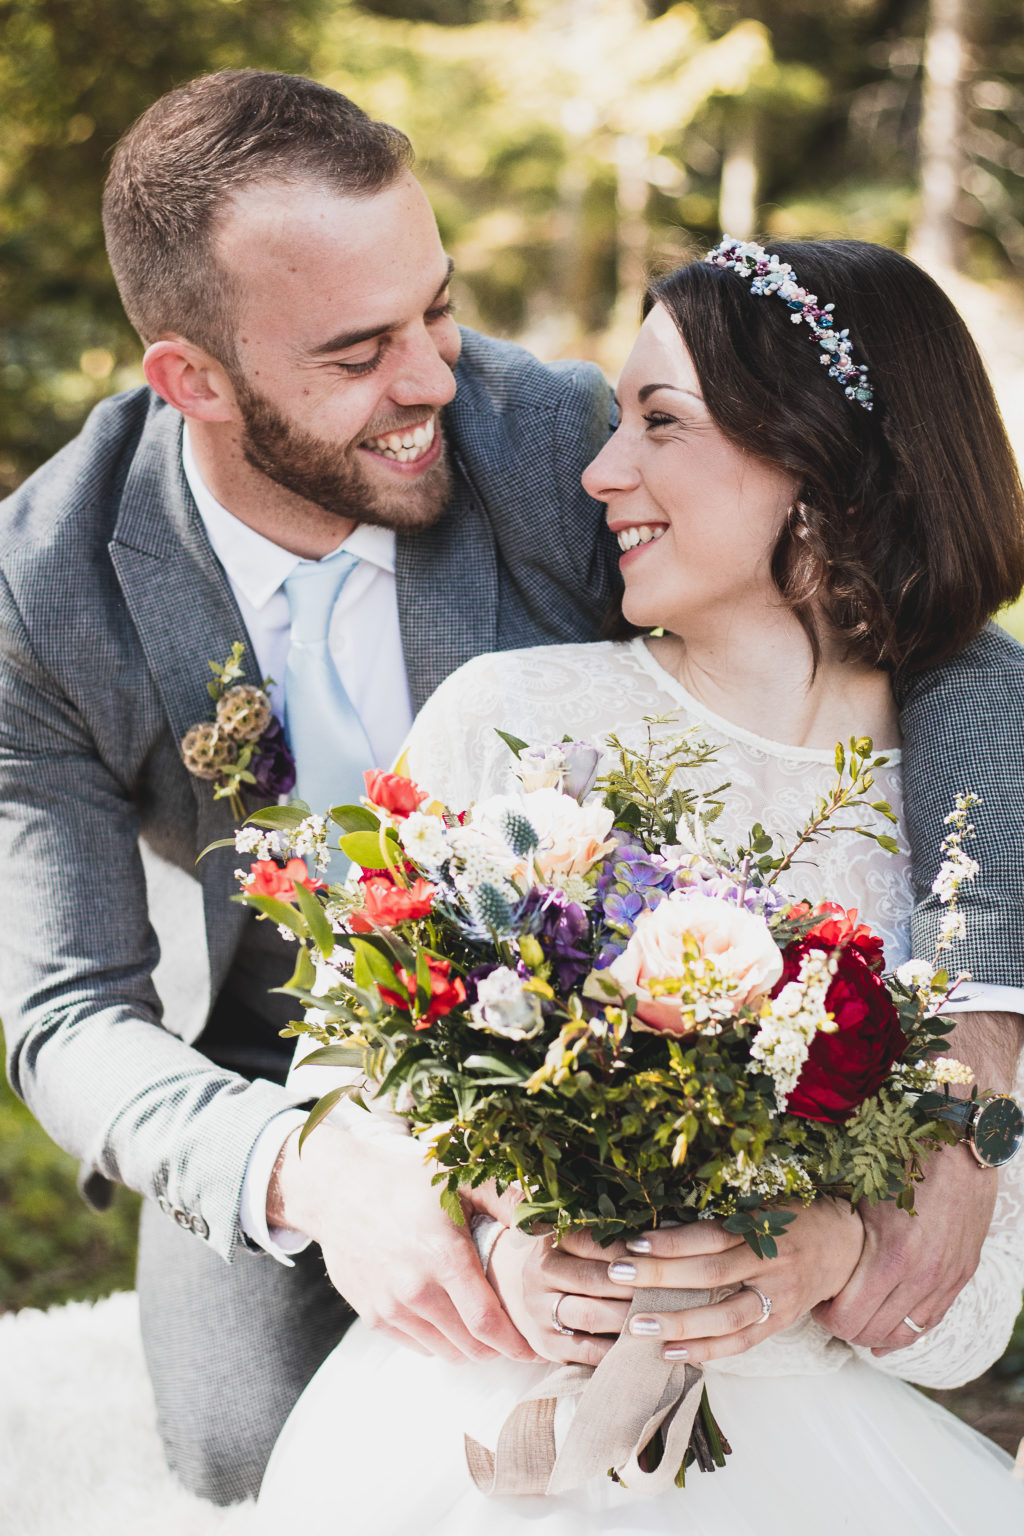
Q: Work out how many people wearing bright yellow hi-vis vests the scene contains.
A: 0